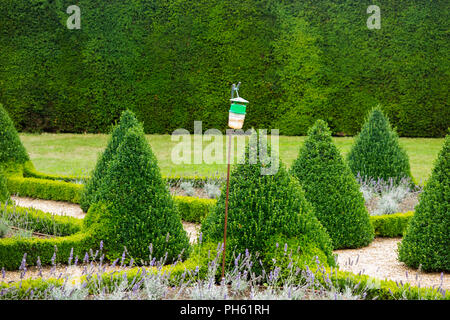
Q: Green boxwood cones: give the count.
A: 7